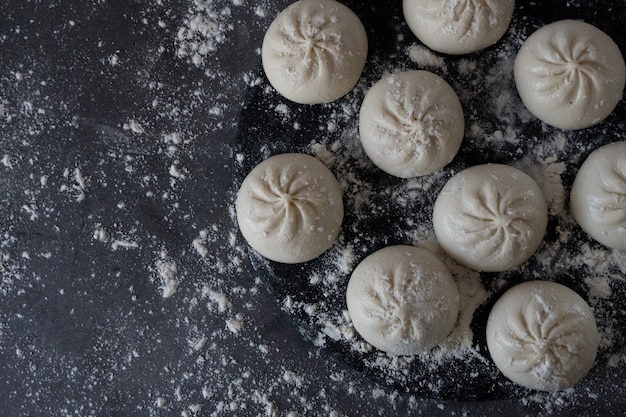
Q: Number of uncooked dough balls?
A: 9